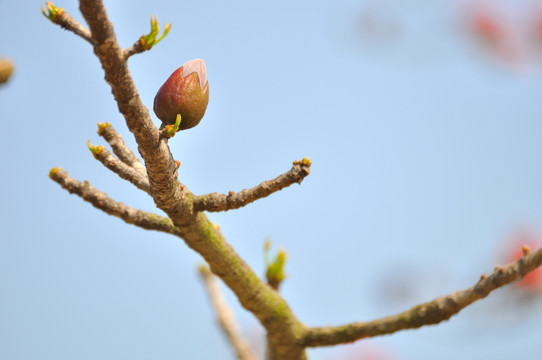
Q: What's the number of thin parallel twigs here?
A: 3